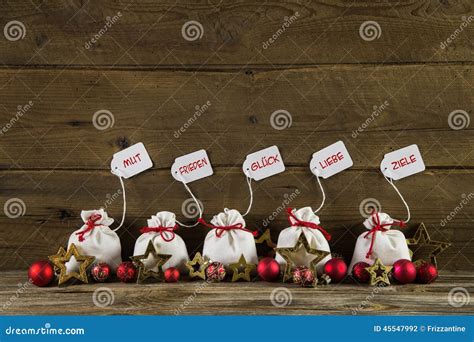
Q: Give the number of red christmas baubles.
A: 11